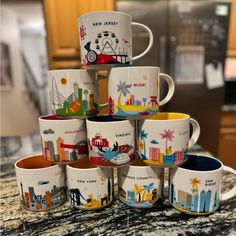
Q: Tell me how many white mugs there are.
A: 10